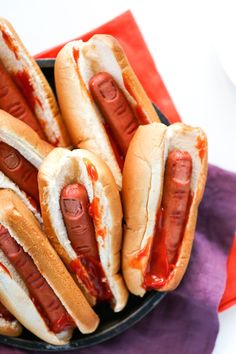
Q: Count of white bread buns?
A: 7